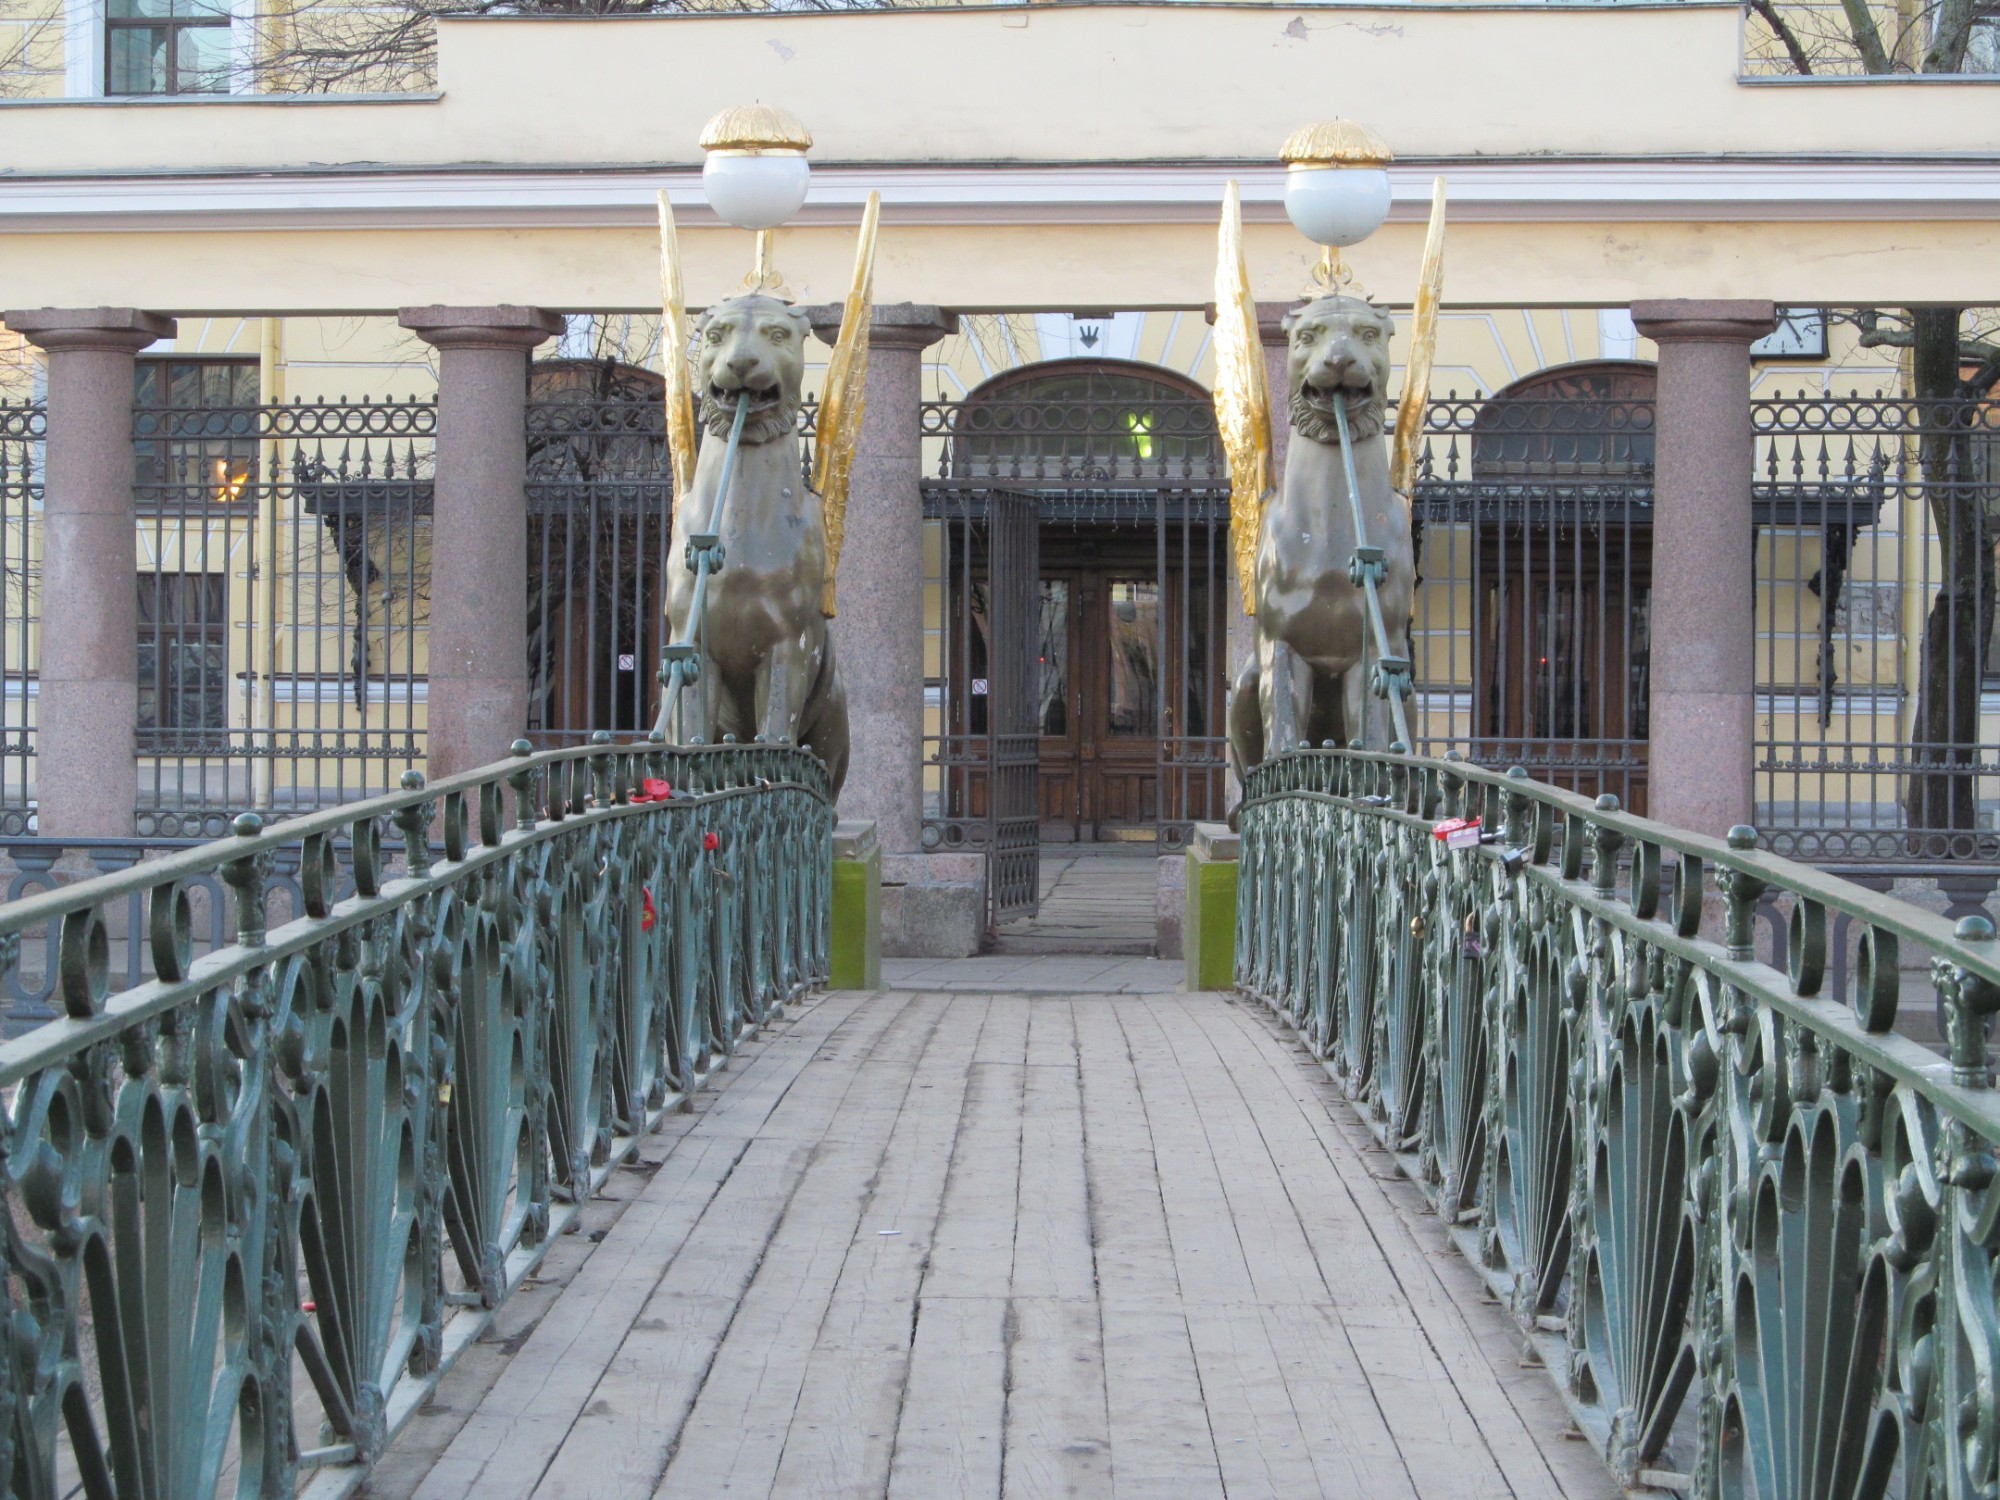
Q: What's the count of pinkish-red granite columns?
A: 5